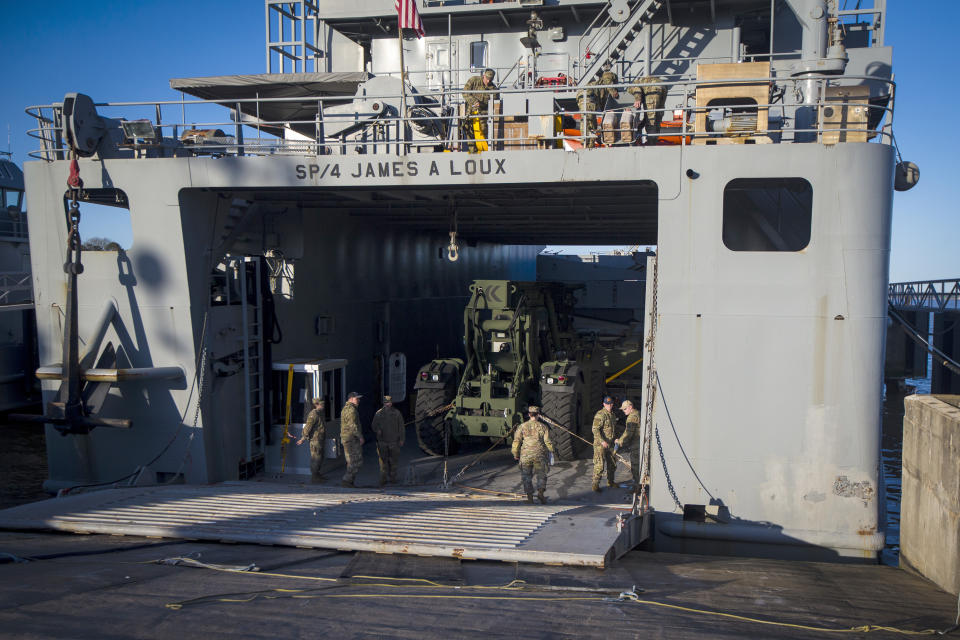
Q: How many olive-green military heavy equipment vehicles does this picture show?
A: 1